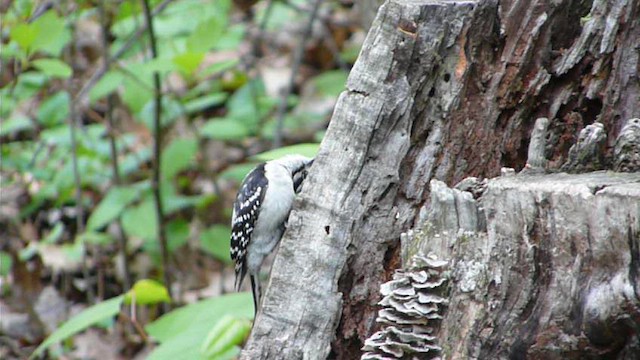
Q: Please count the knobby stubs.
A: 3